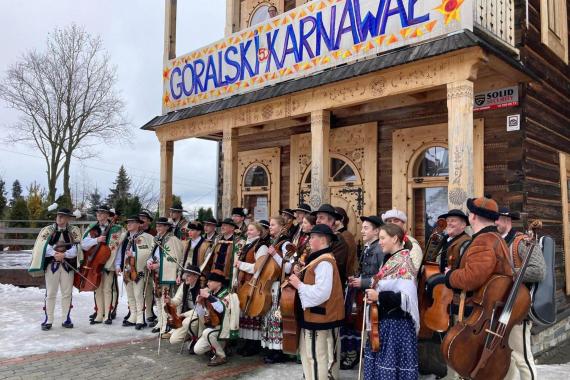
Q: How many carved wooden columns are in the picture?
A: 4